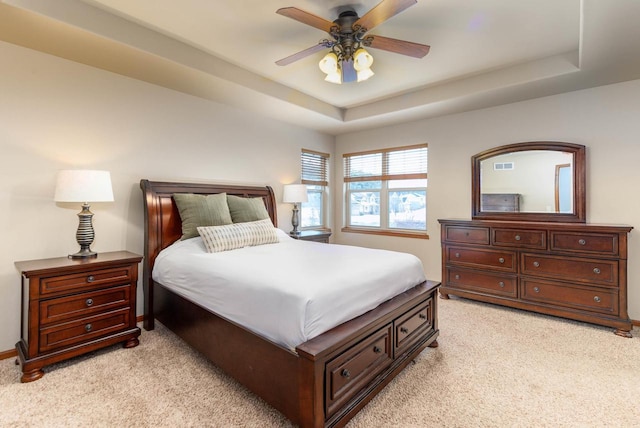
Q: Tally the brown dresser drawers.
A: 7